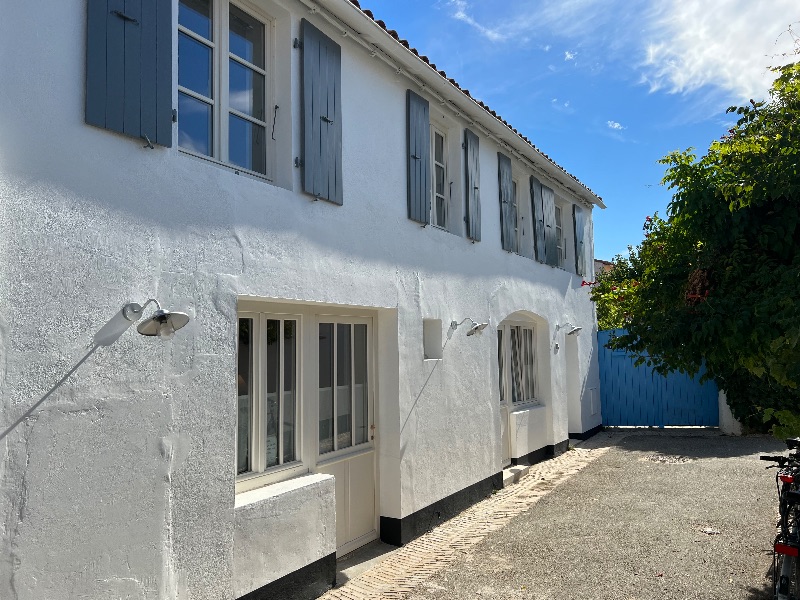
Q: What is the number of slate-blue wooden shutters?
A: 8